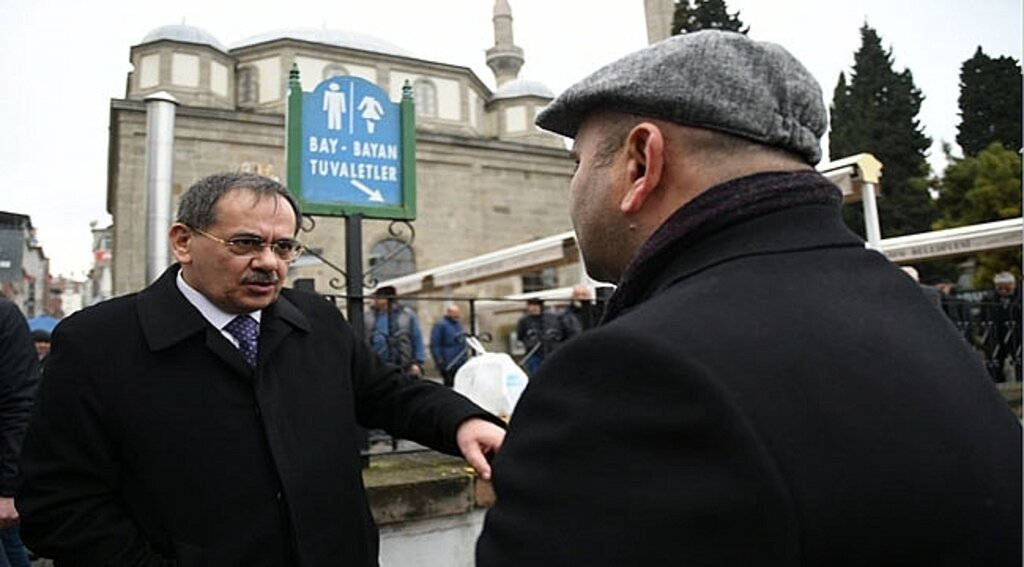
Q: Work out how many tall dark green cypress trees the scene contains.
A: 3